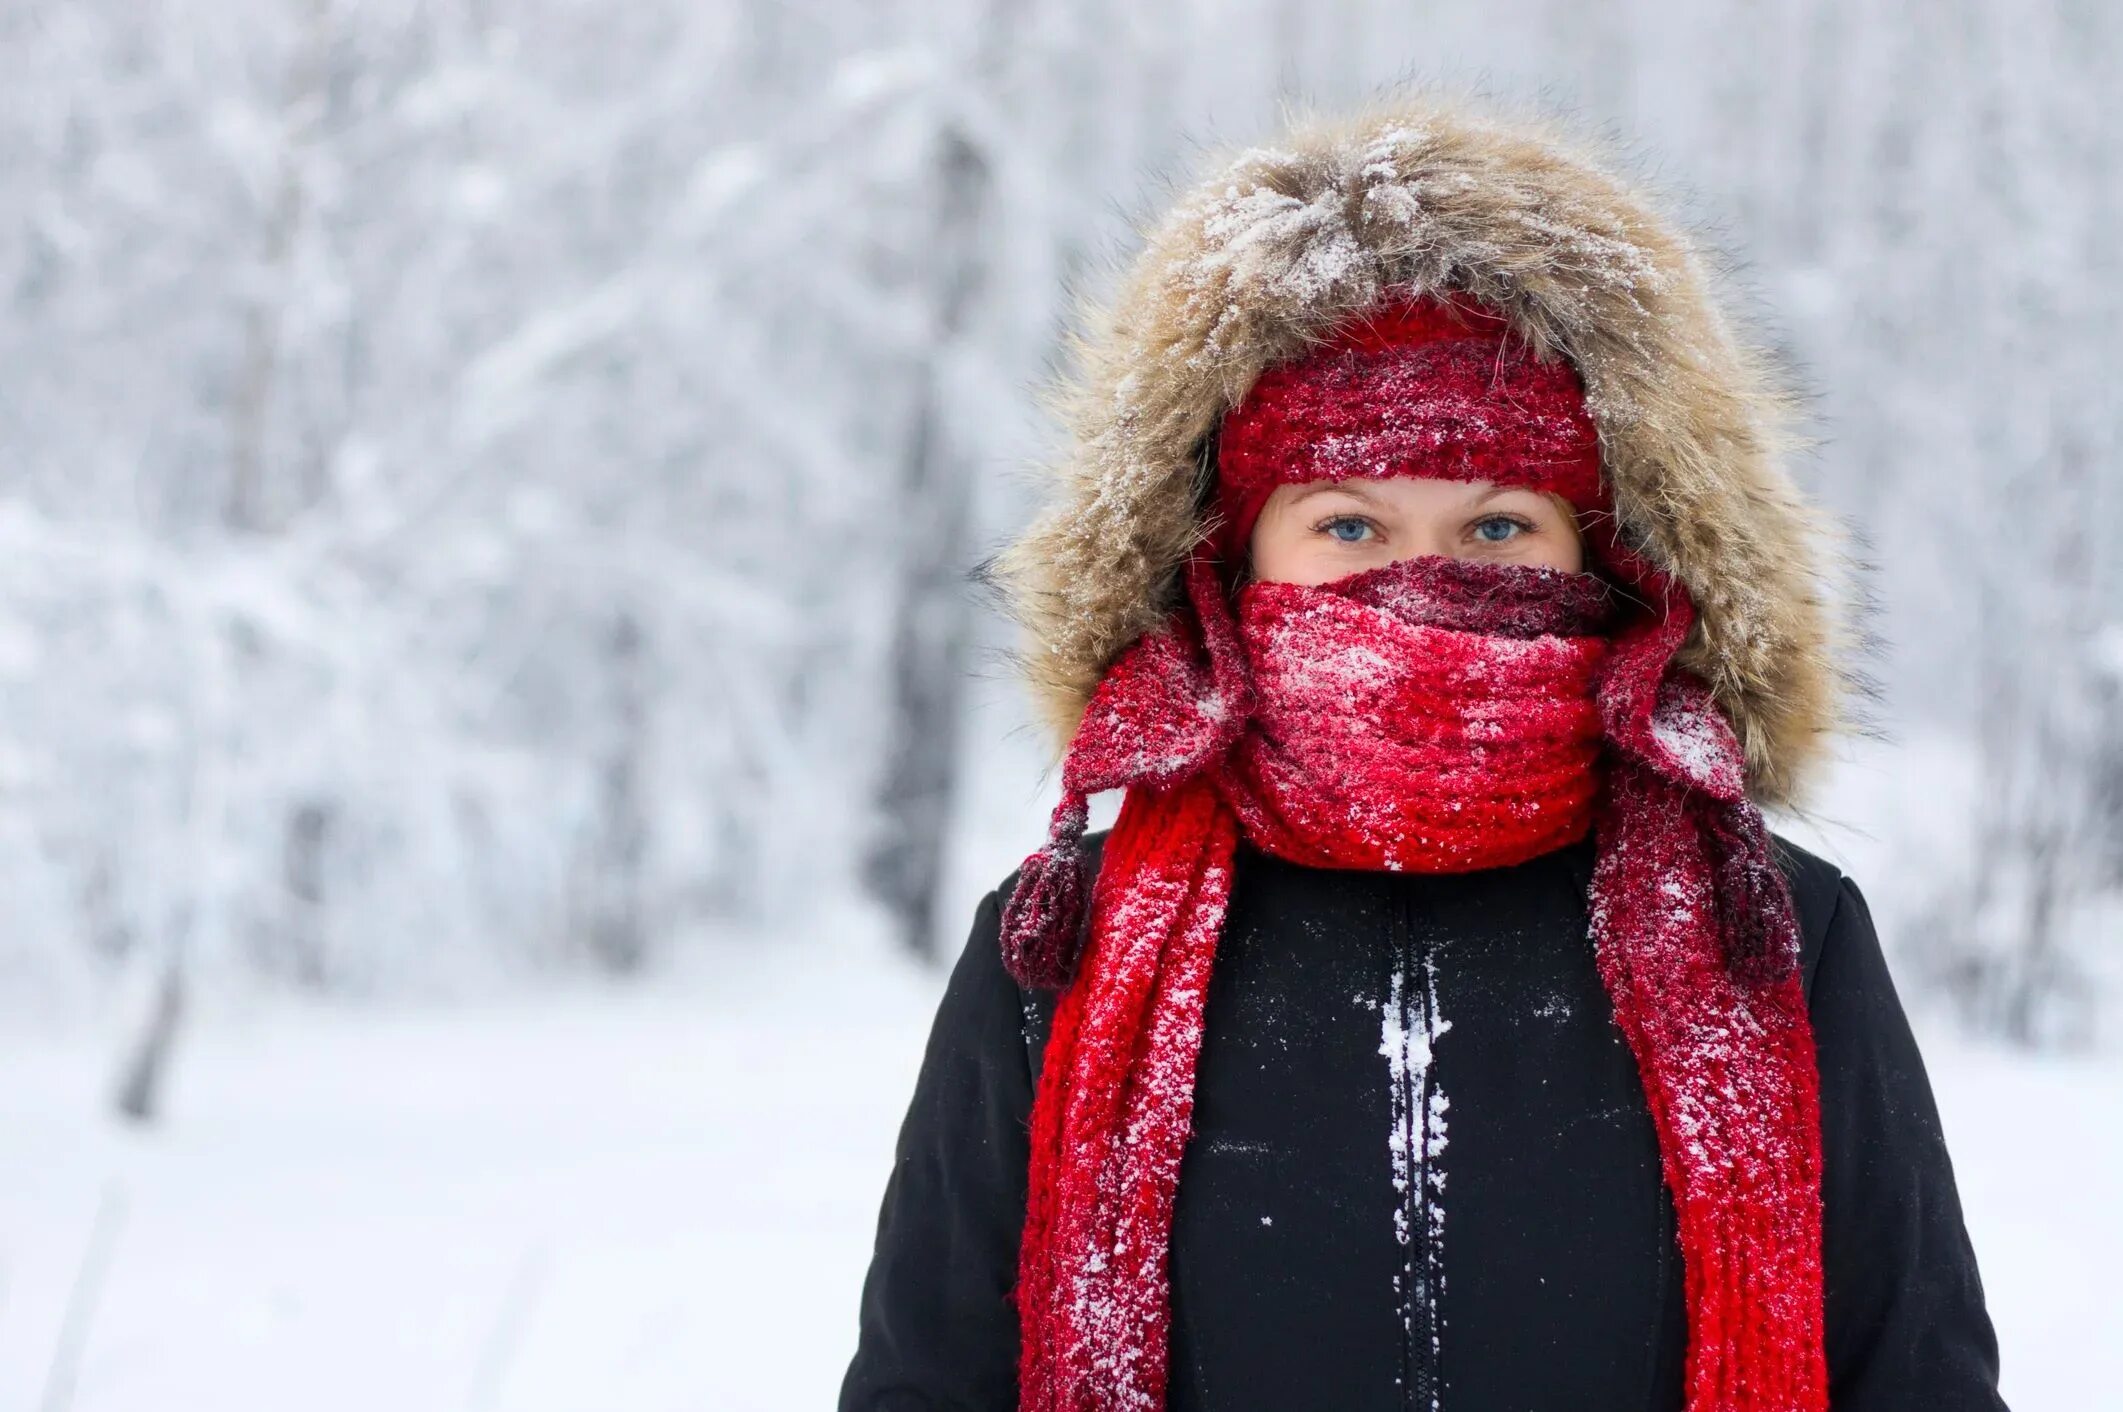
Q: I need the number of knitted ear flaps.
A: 2